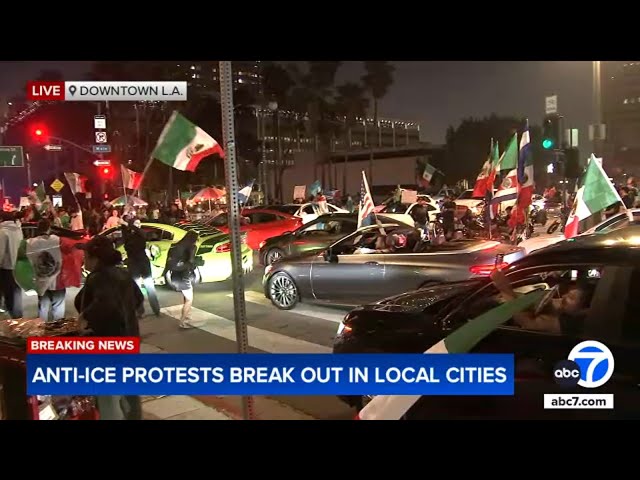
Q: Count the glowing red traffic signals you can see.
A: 2